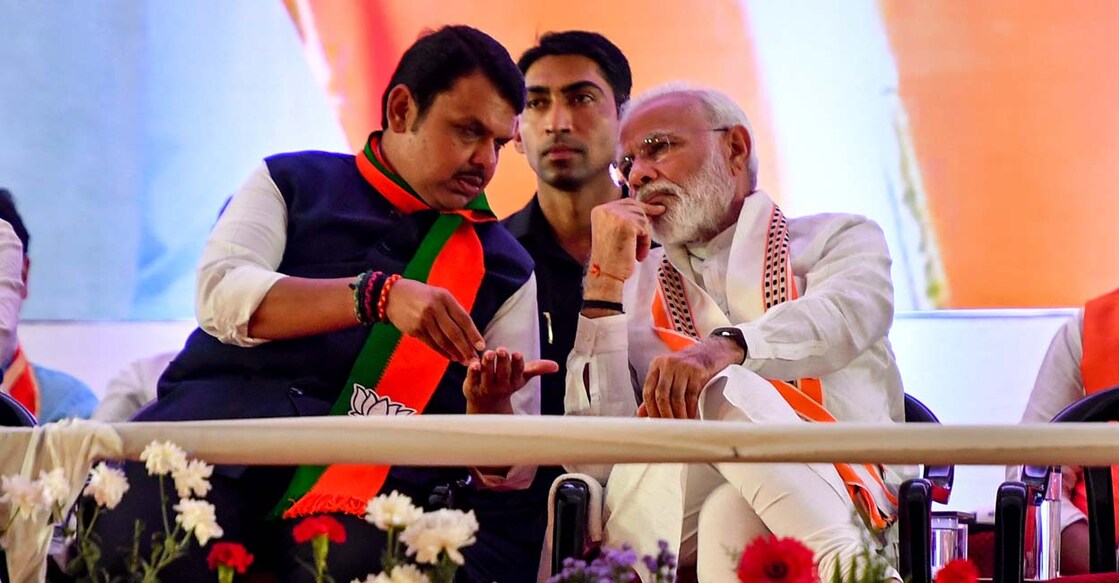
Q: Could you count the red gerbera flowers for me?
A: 1